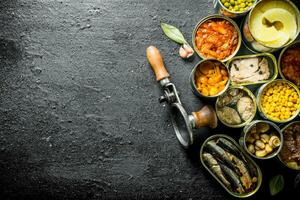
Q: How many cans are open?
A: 11